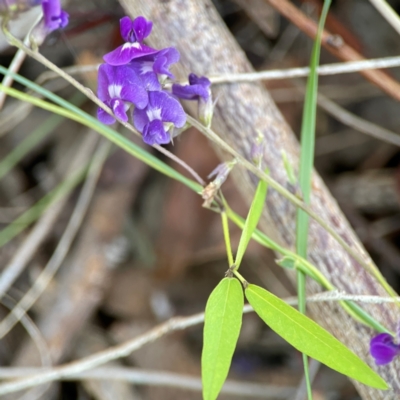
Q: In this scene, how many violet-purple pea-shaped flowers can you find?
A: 7